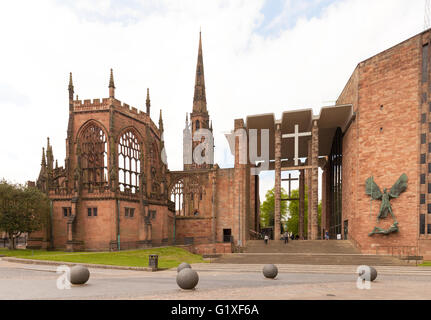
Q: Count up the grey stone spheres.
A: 5